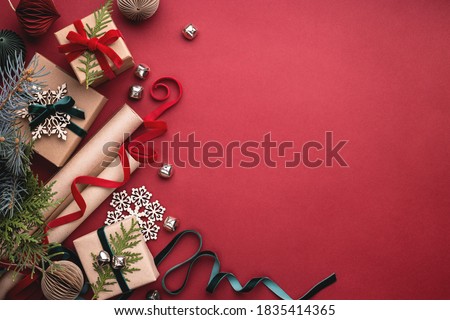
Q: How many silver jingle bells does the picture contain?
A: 8